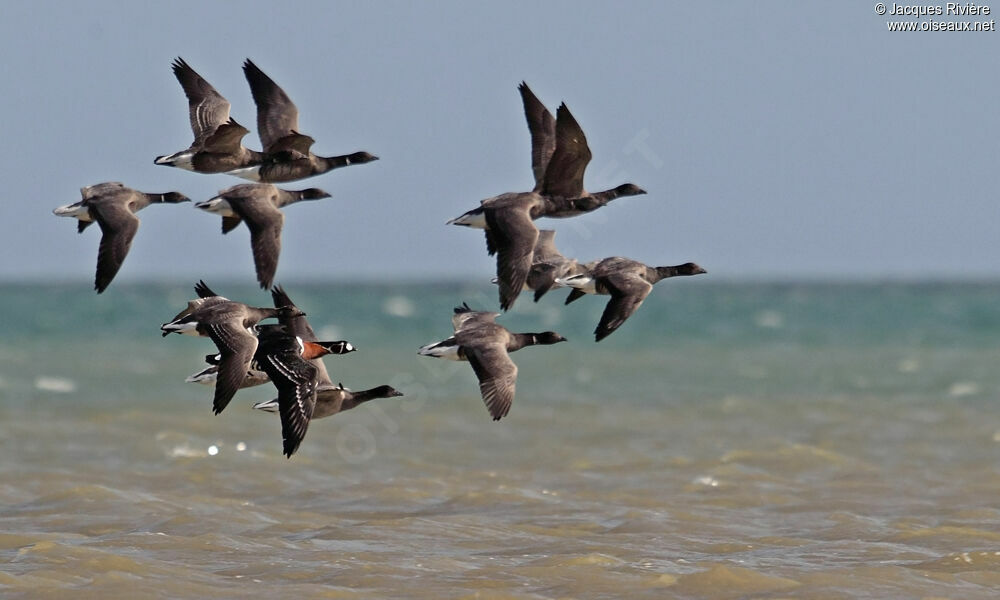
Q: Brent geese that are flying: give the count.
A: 12